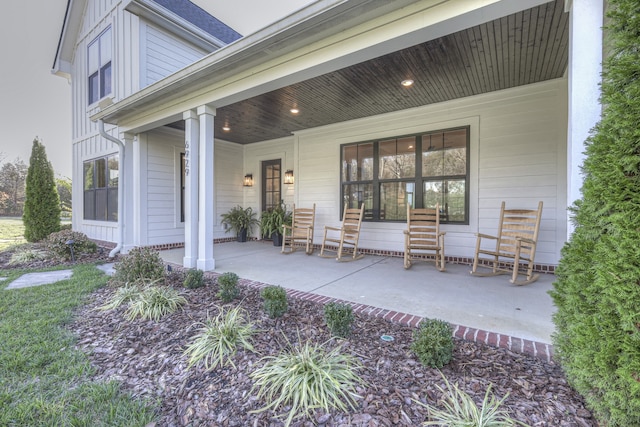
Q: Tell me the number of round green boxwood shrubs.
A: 5